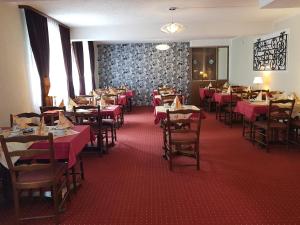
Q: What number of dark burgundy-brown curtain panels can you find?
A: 4